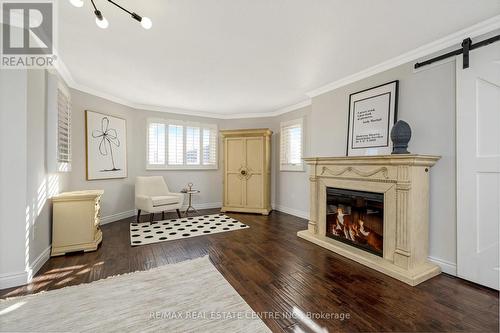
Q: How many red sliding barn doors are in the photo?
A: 0